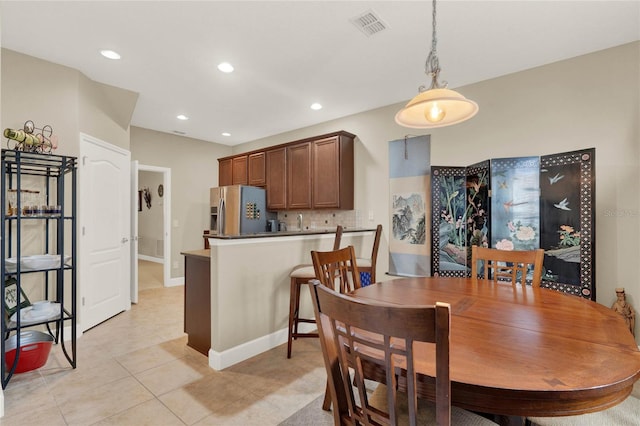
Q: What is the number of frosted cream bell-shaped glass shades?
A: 1